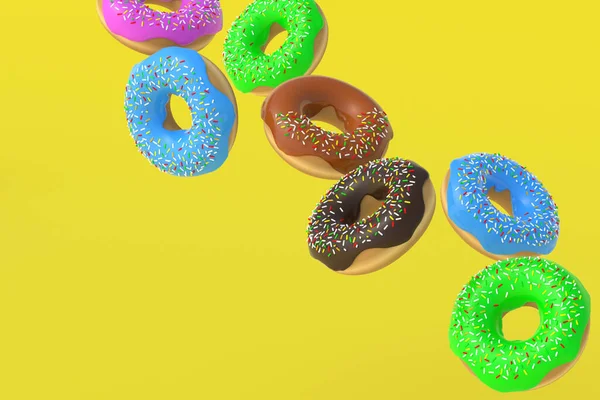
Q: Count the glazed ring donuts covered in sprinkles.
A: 7